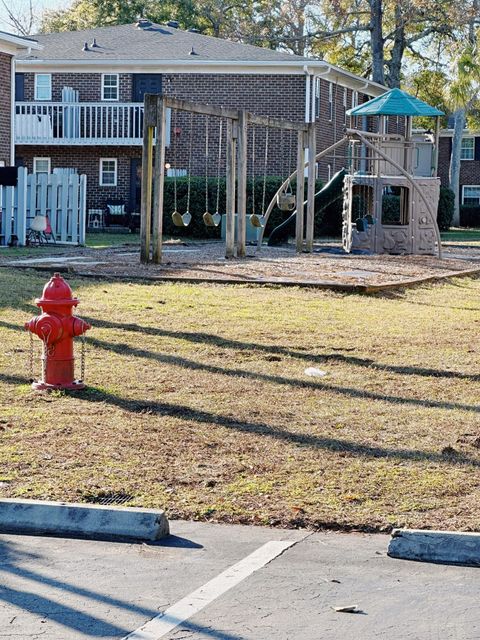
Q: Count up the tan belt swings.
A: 3